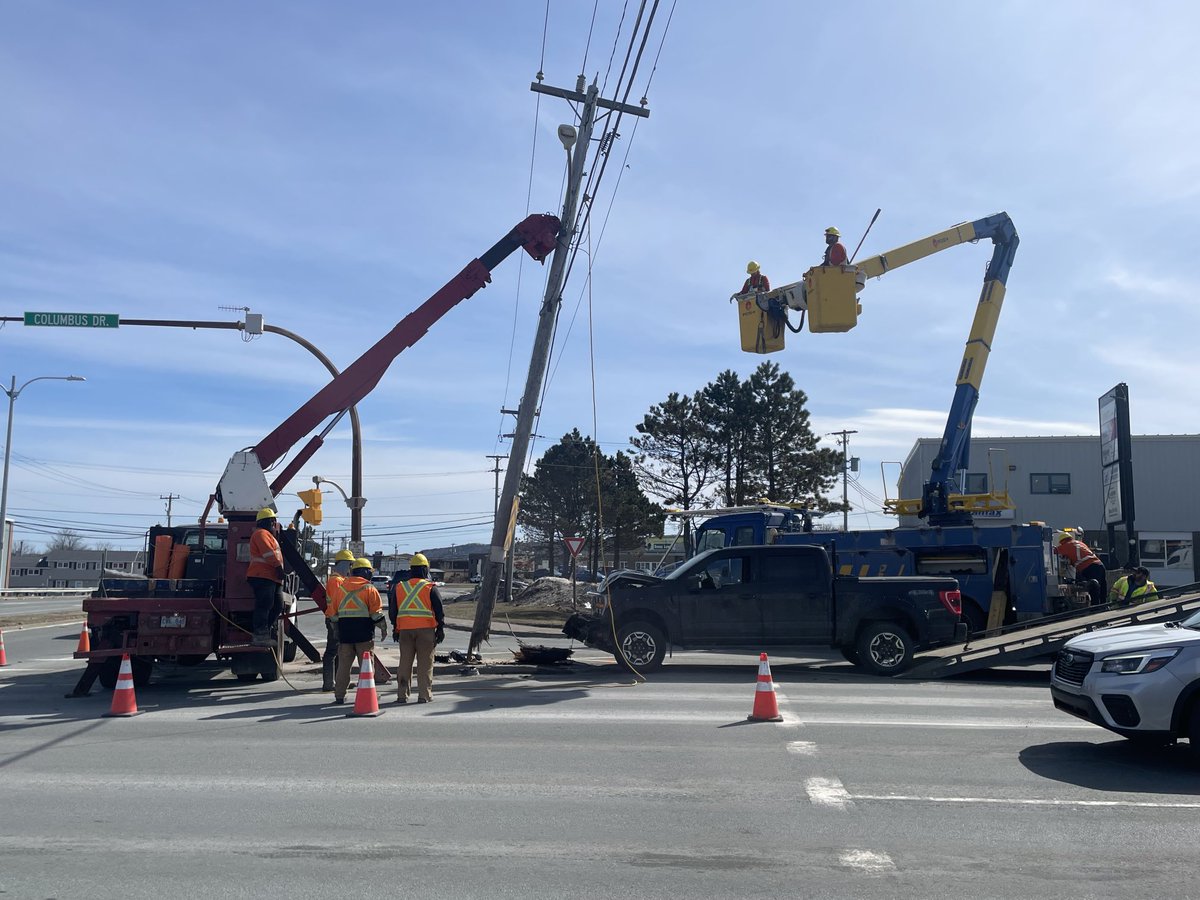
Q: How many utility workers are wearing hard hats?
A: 7